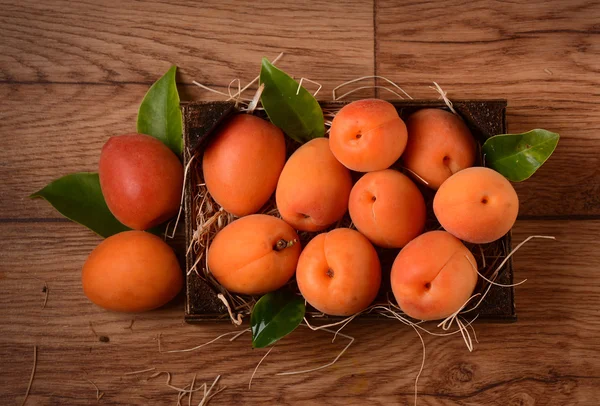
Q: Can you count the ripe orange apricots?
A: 11